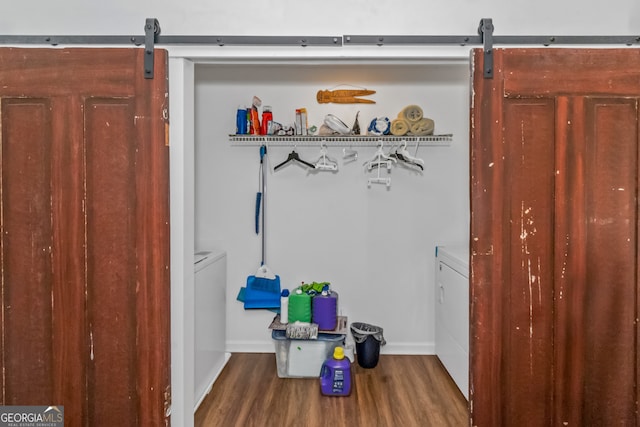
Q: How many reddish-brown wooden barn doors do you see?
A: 2